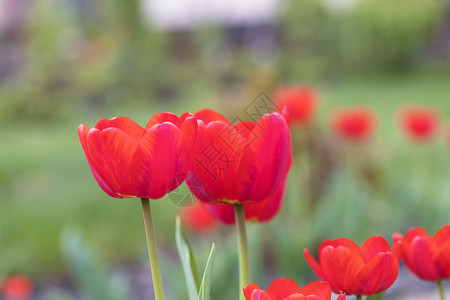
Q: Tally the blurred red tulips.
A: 5